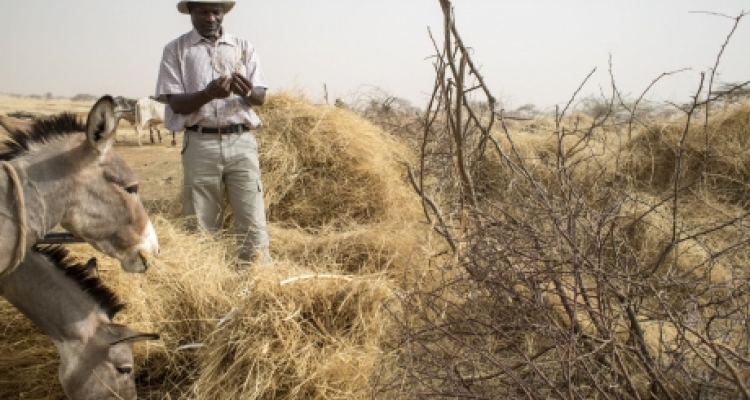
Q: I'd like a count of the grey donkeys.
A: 2